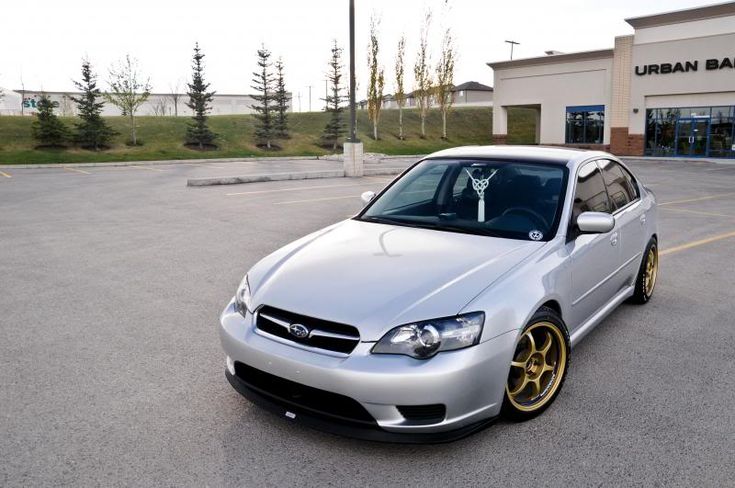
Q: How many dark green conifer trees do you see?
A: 6